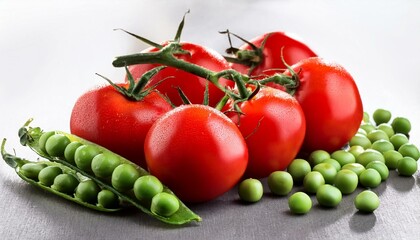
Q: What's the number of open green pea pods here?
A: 2